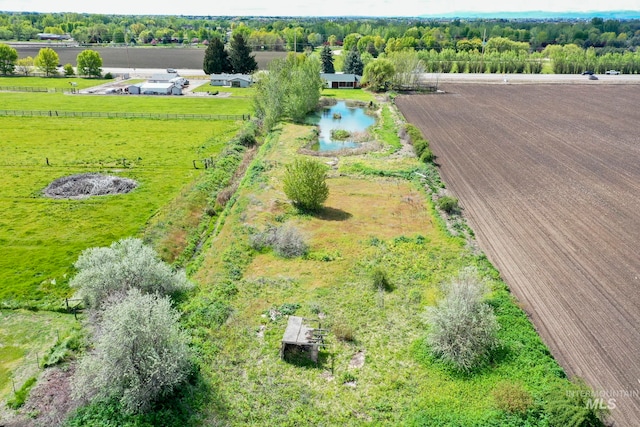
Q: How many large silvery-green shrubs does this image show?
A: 3